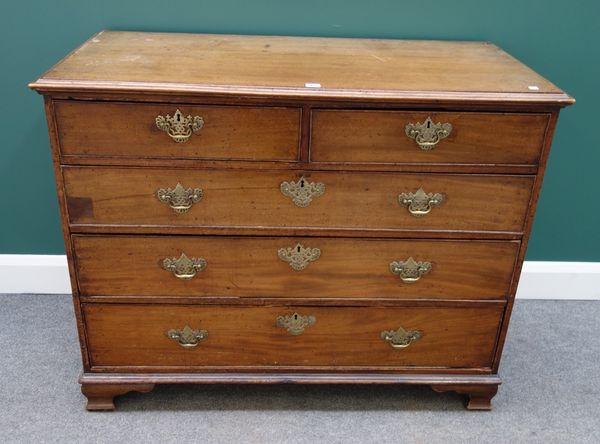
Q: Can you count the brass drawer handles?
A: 8